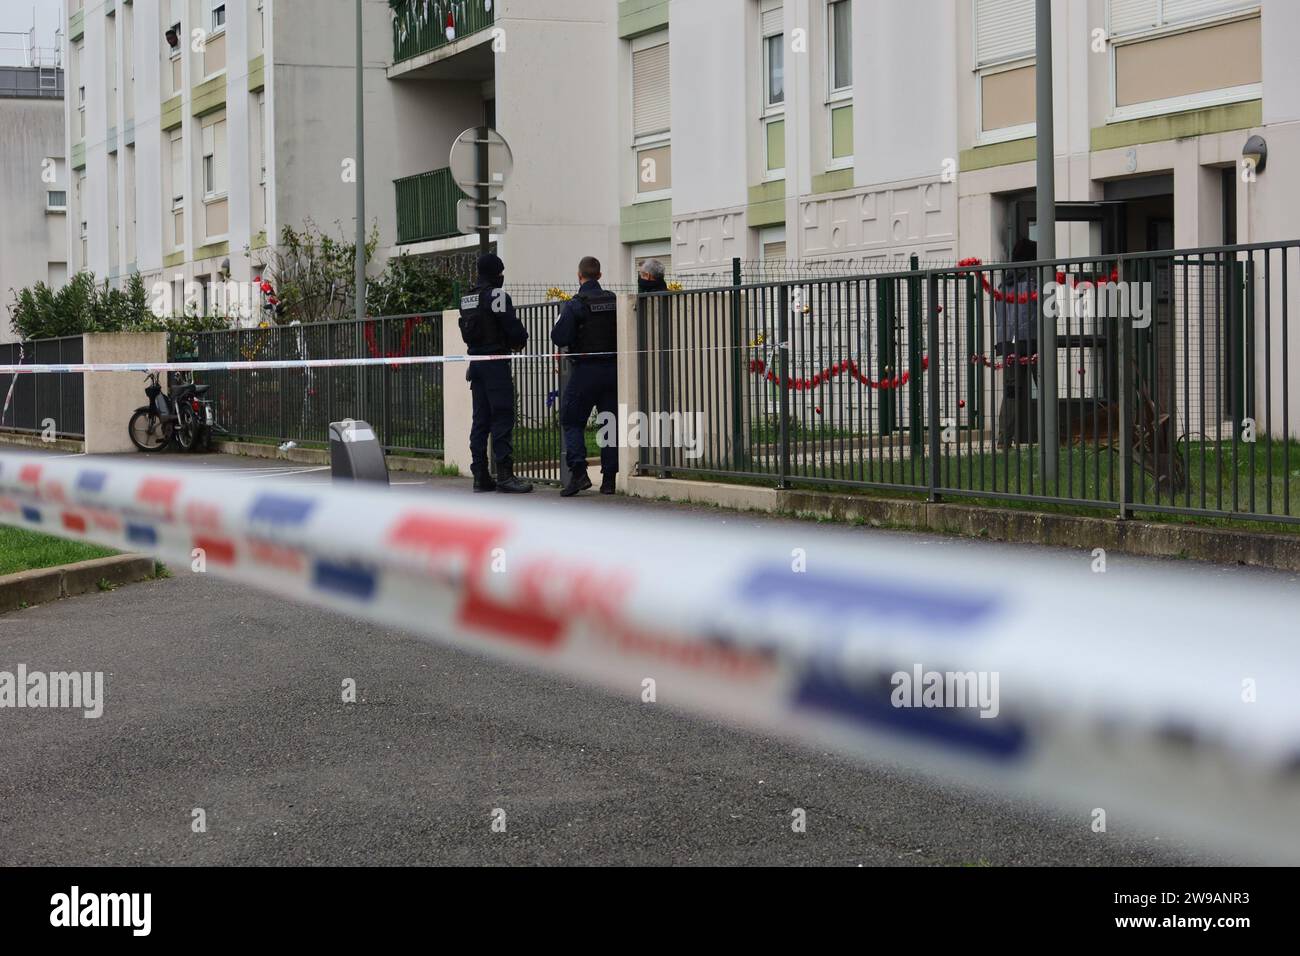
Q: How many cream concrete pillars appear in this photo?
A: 3